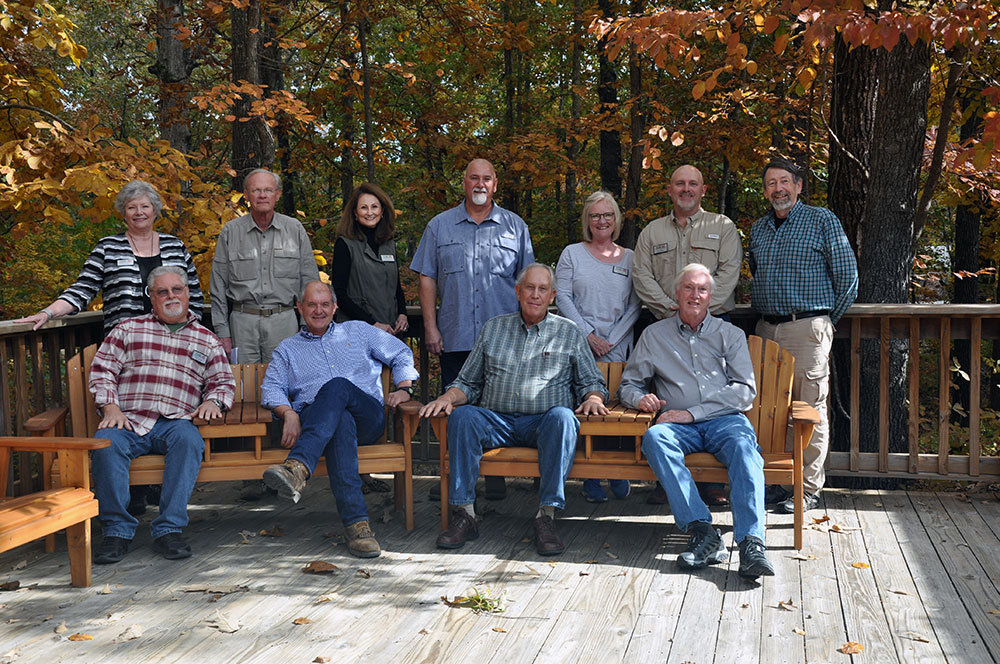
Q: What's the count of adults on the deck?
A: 11